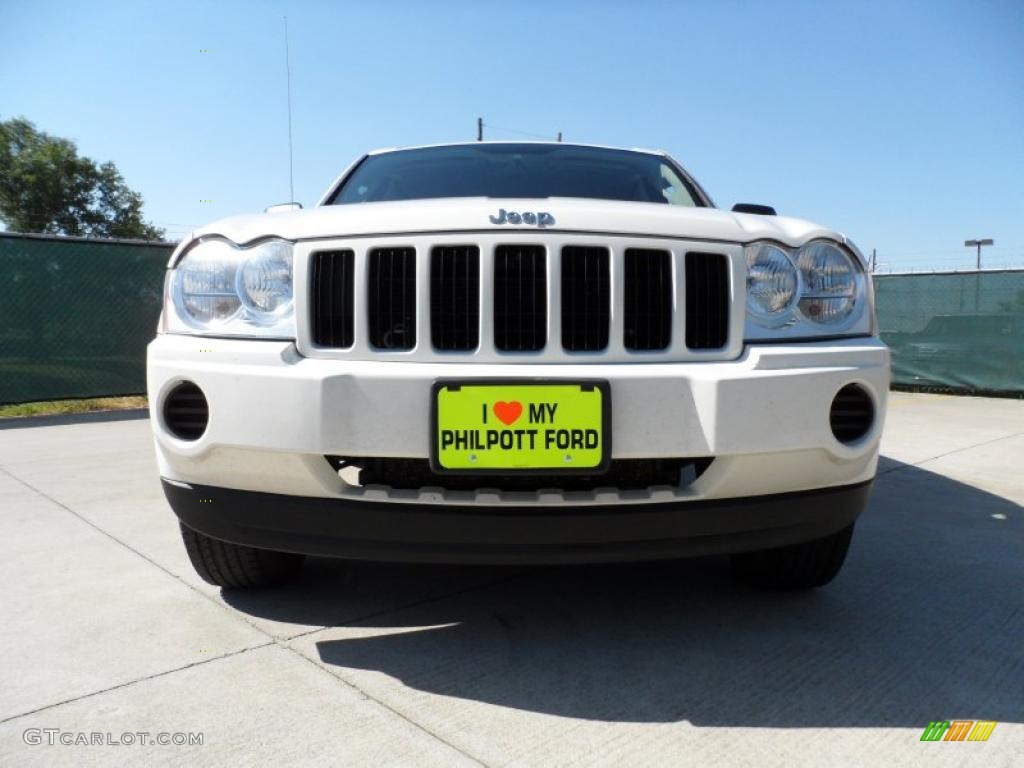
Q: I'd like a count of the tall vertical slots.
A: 7